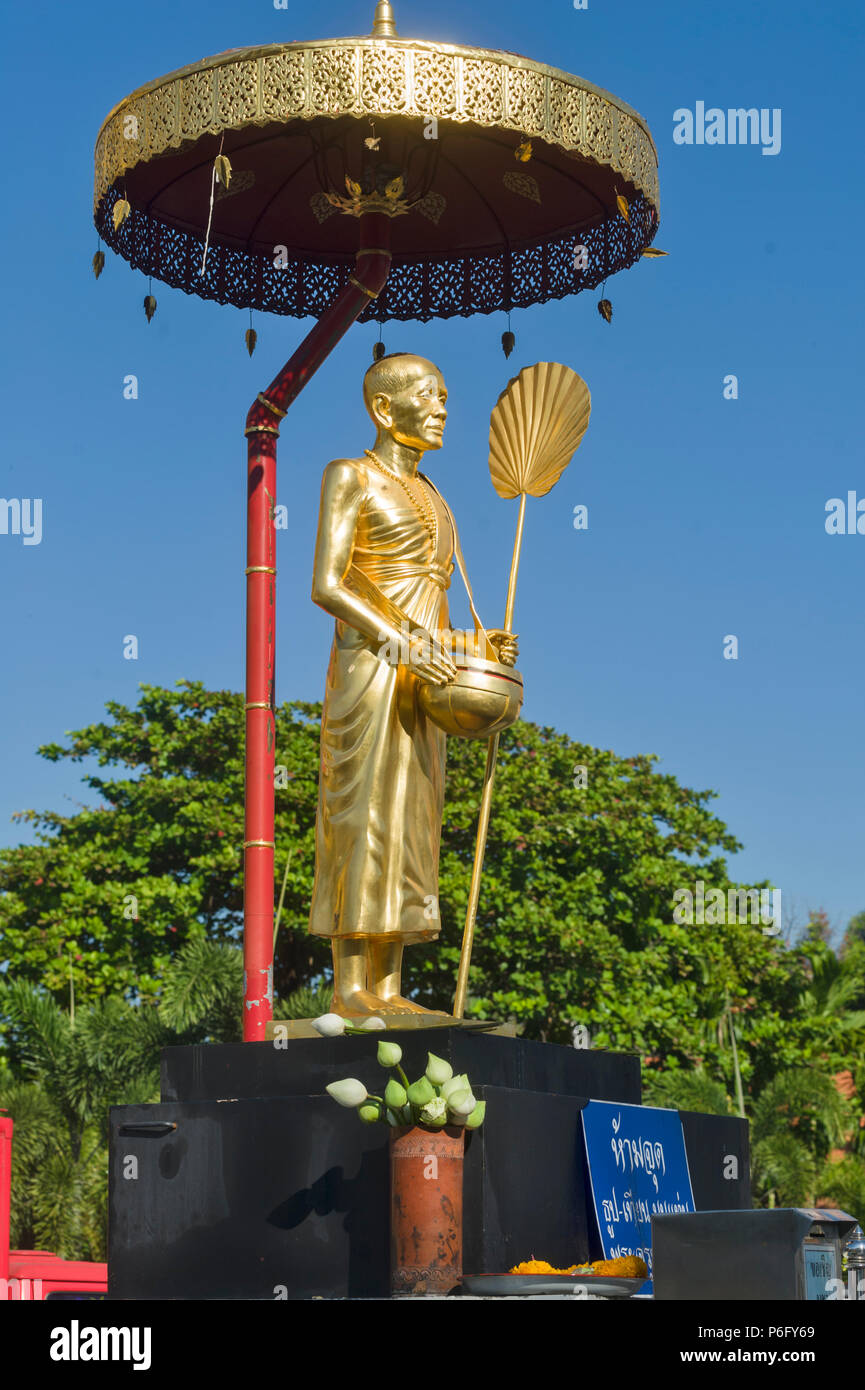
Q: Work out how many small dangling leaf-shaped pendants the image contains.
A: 12